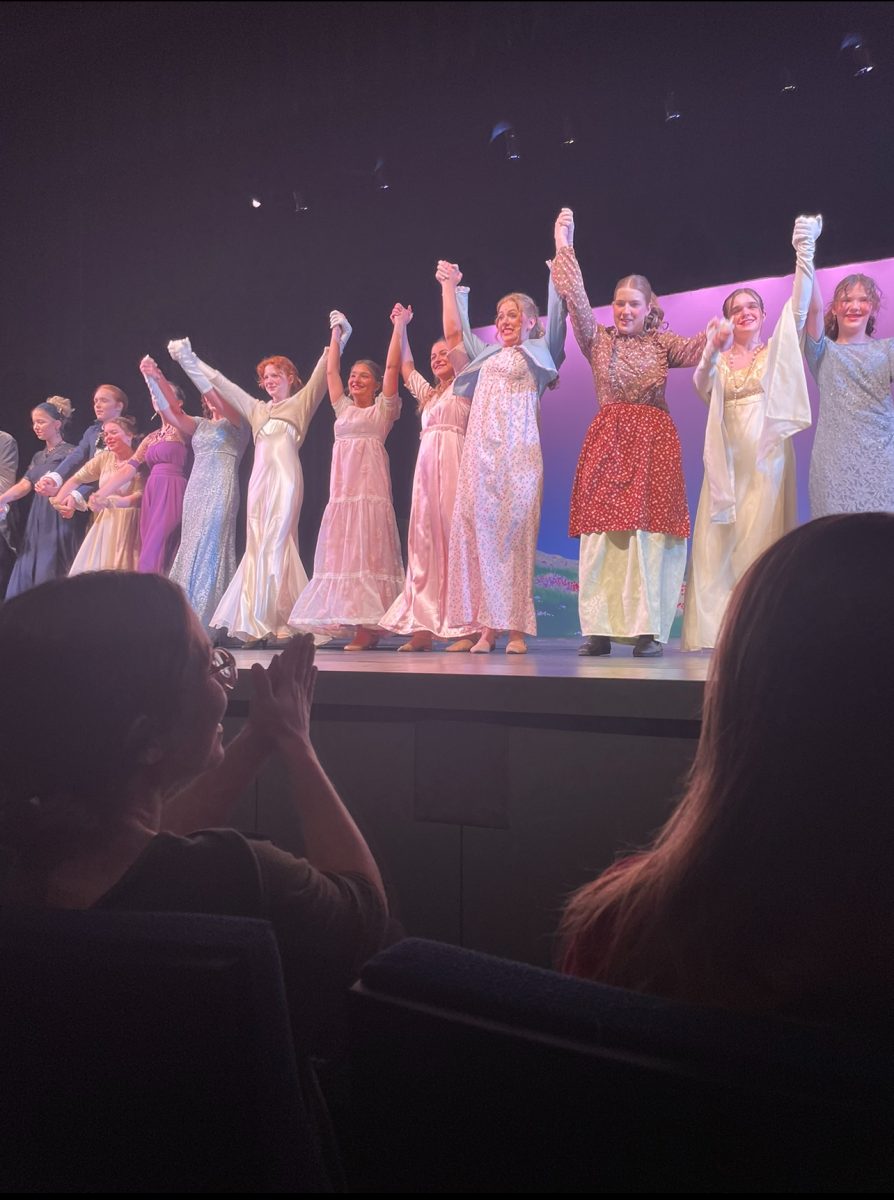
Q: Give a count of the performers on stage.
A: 13